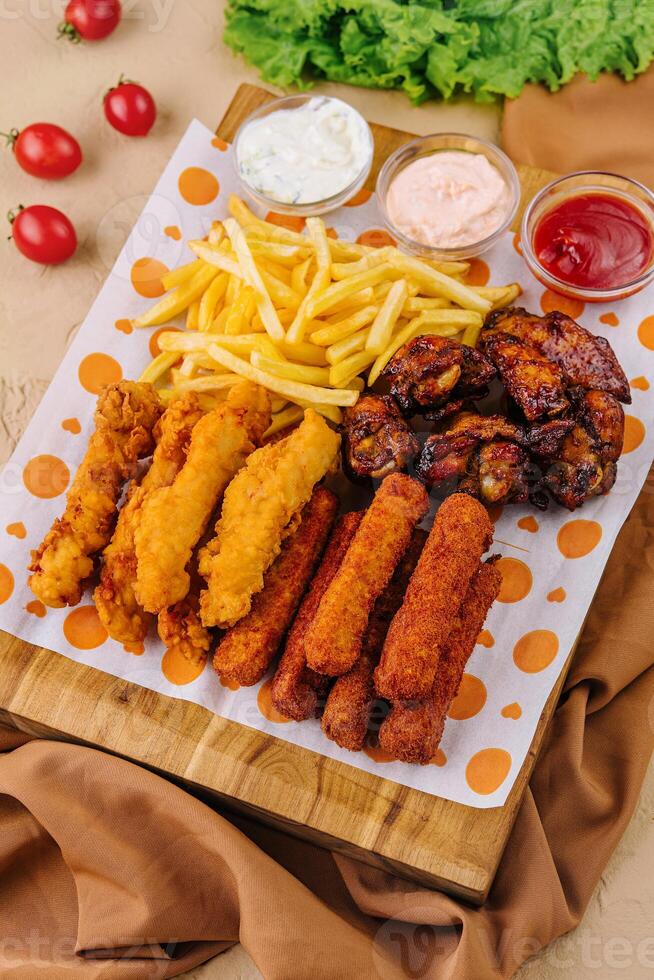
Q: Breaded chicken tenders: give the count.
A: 5